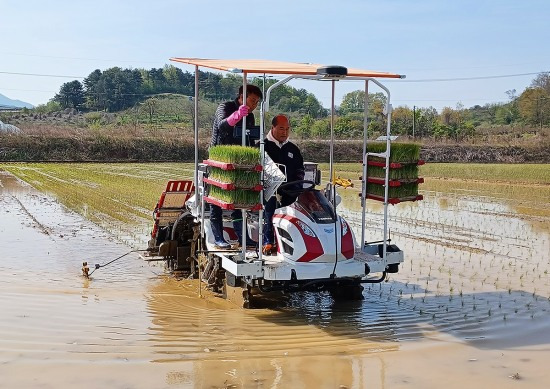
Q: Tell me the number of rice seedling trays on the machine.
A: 6